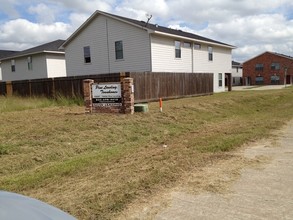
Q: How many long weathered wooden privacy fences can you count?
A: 1